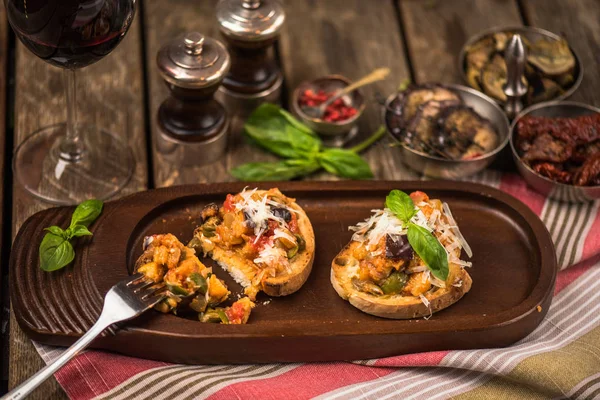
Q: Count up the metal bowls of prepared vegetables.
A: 3